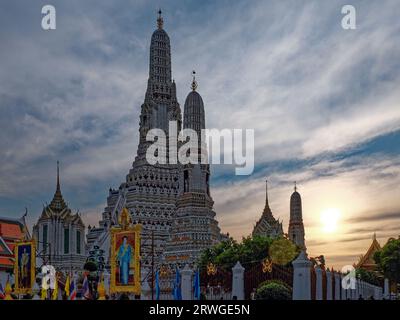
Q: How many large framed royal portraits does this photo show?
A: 2